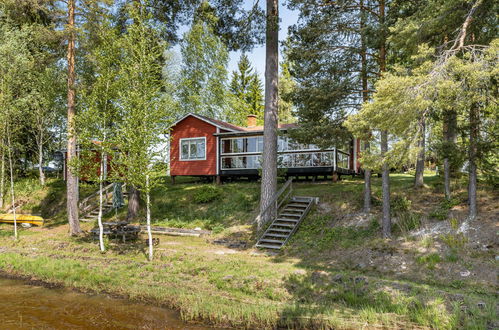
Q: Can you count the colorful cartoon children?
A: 0